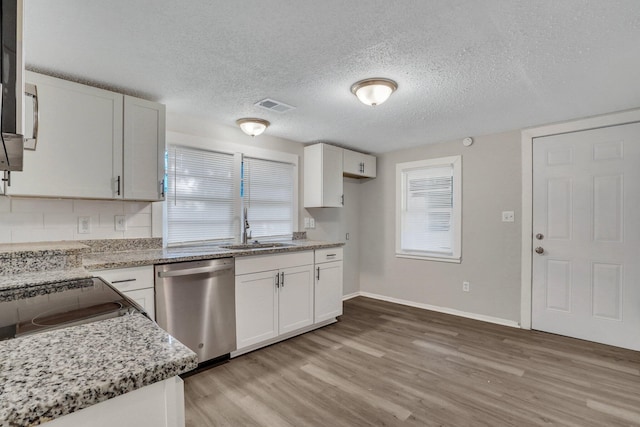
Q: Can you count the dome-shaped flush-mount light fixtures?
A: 2